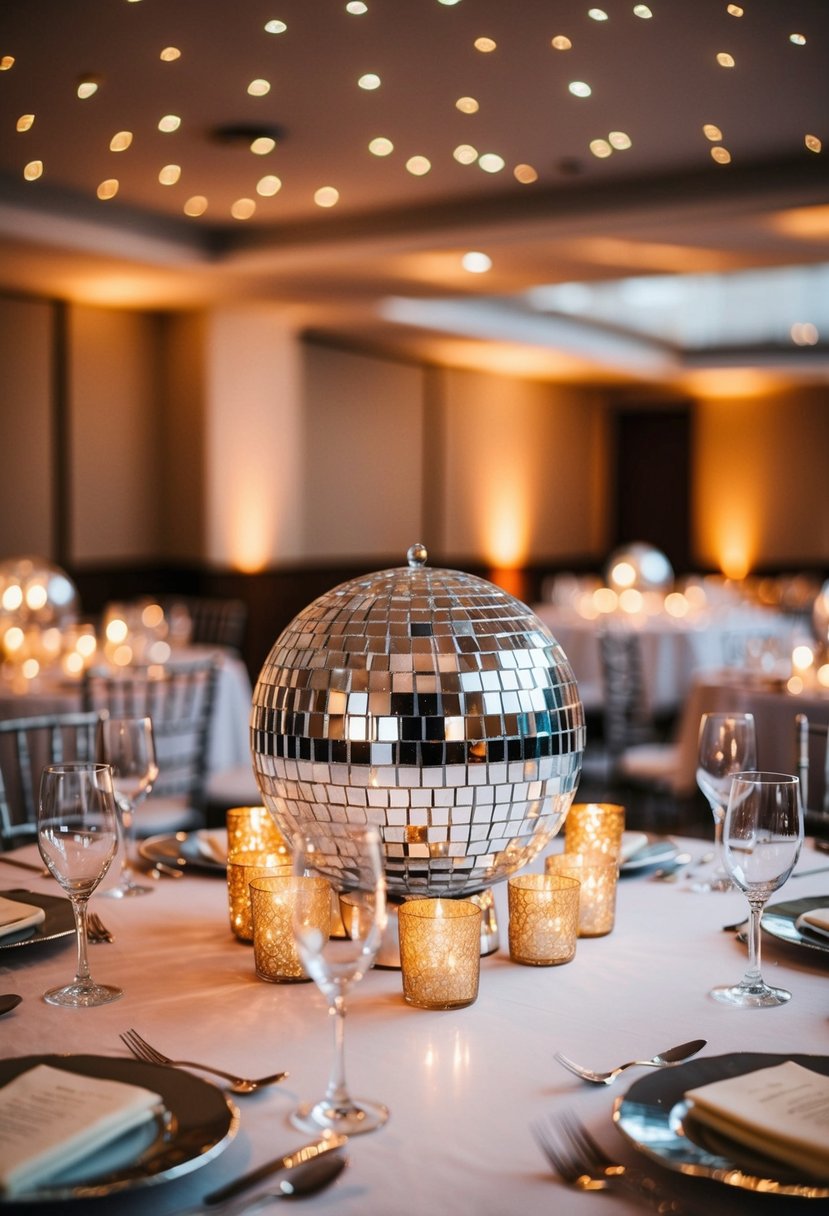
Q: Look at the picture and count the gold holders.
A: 7